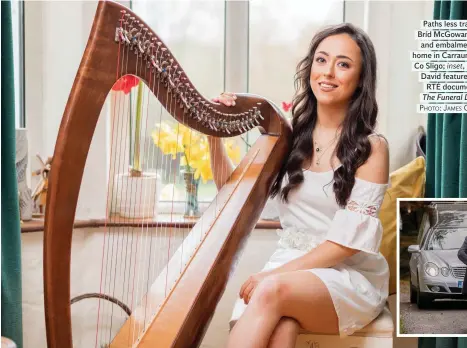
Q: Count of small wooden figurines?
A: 1